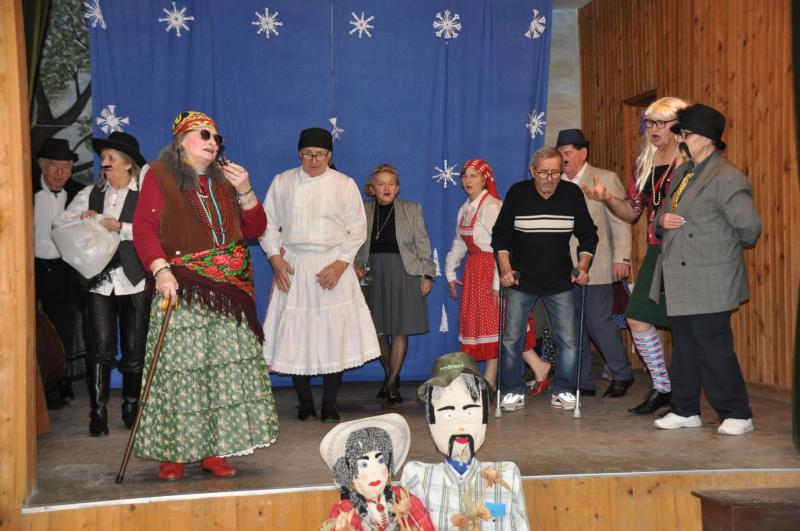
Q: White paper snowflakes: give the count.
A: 10